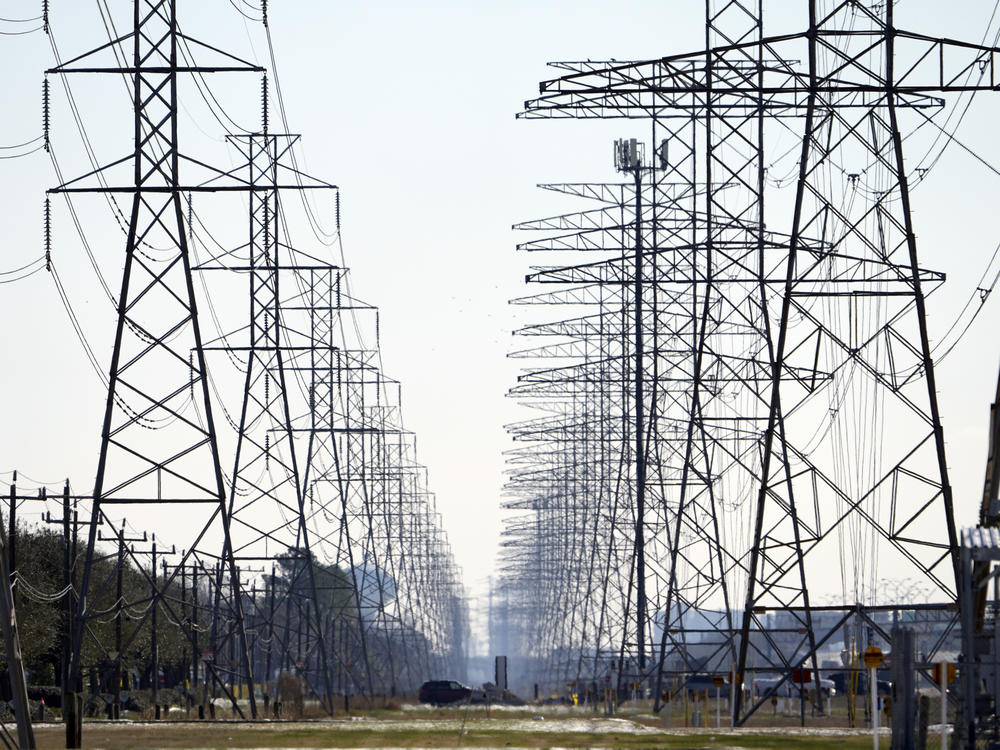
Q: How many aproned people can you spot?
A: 0